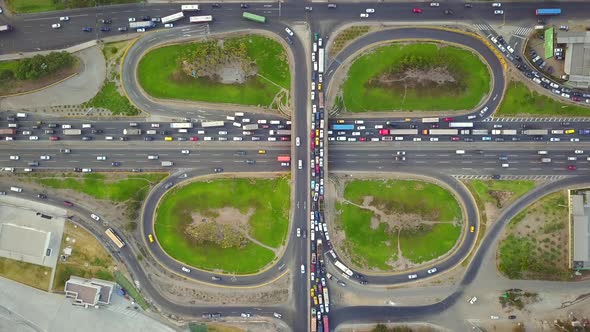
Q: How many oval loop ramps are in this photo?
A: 4